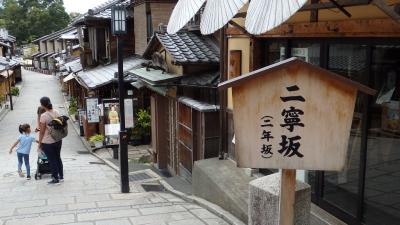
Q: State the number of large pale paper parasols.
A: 3